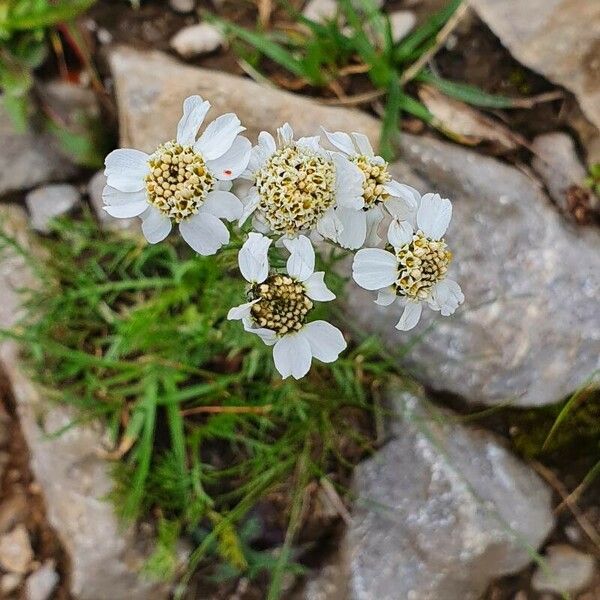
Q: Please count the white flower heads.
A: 5